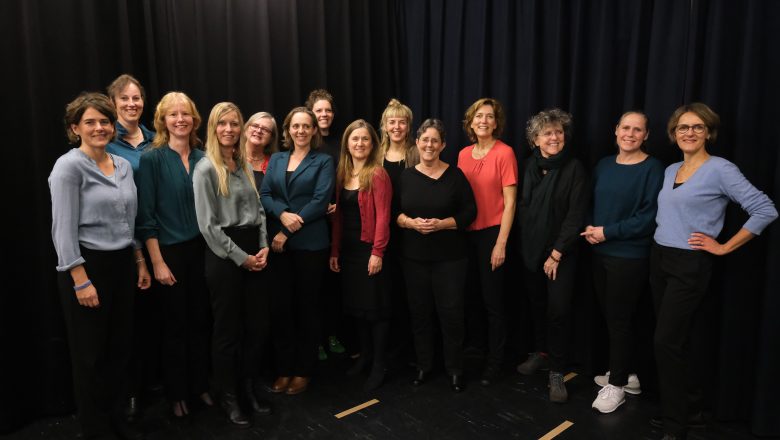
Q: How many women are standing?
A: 14